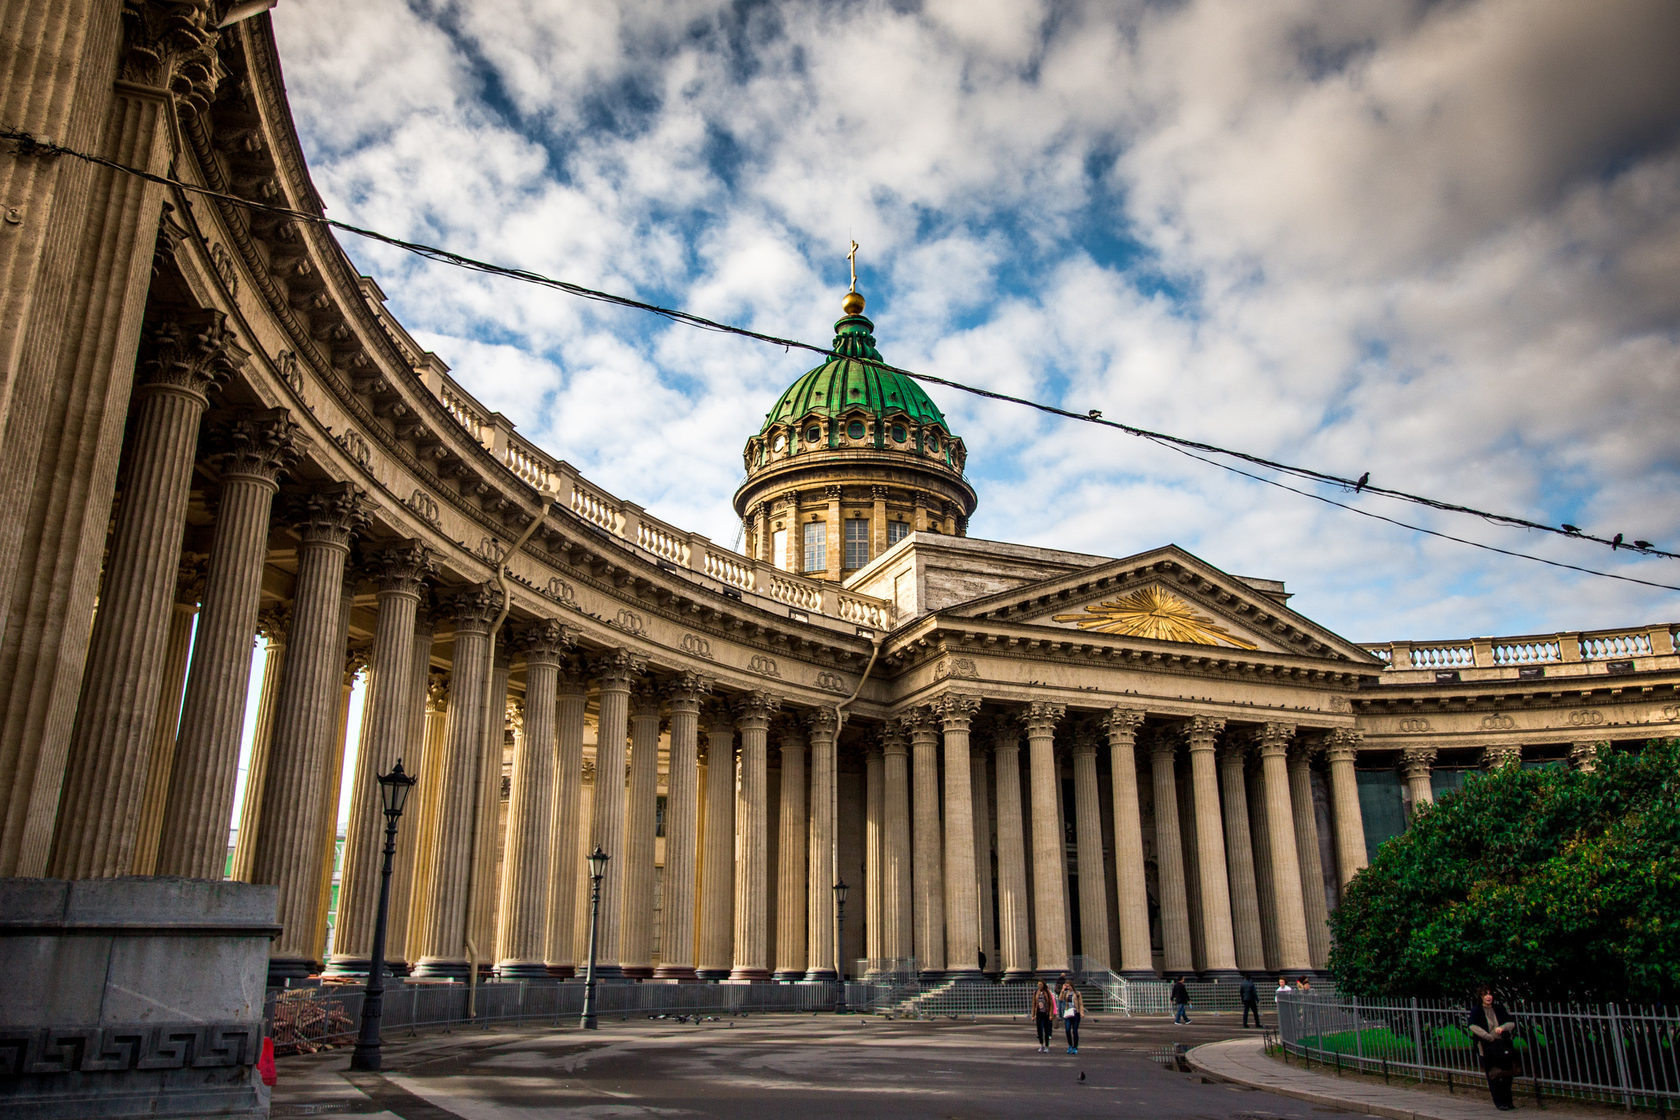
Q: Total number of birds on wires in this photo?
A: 5